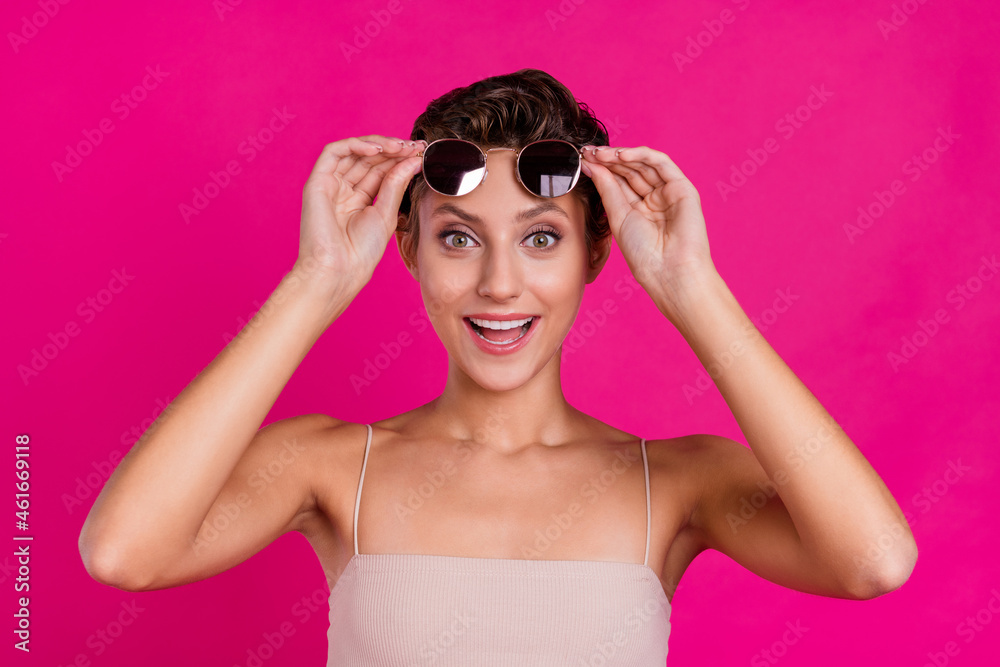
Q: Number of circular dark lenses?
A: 2